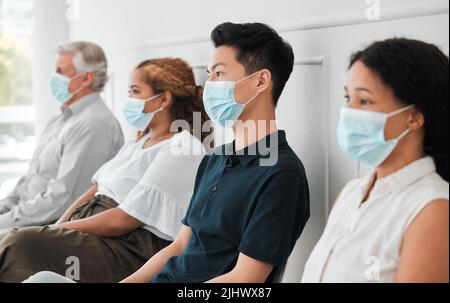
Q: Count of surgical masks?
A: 4